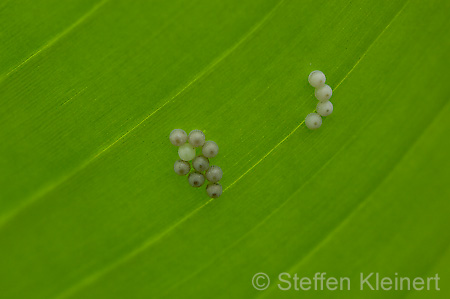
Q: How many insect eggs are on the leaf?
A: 13